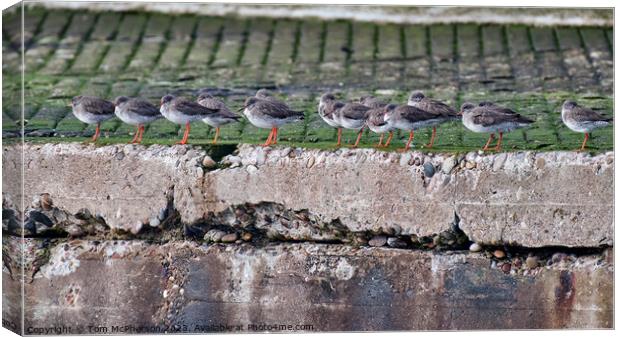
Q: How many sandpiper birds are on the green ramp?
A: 15